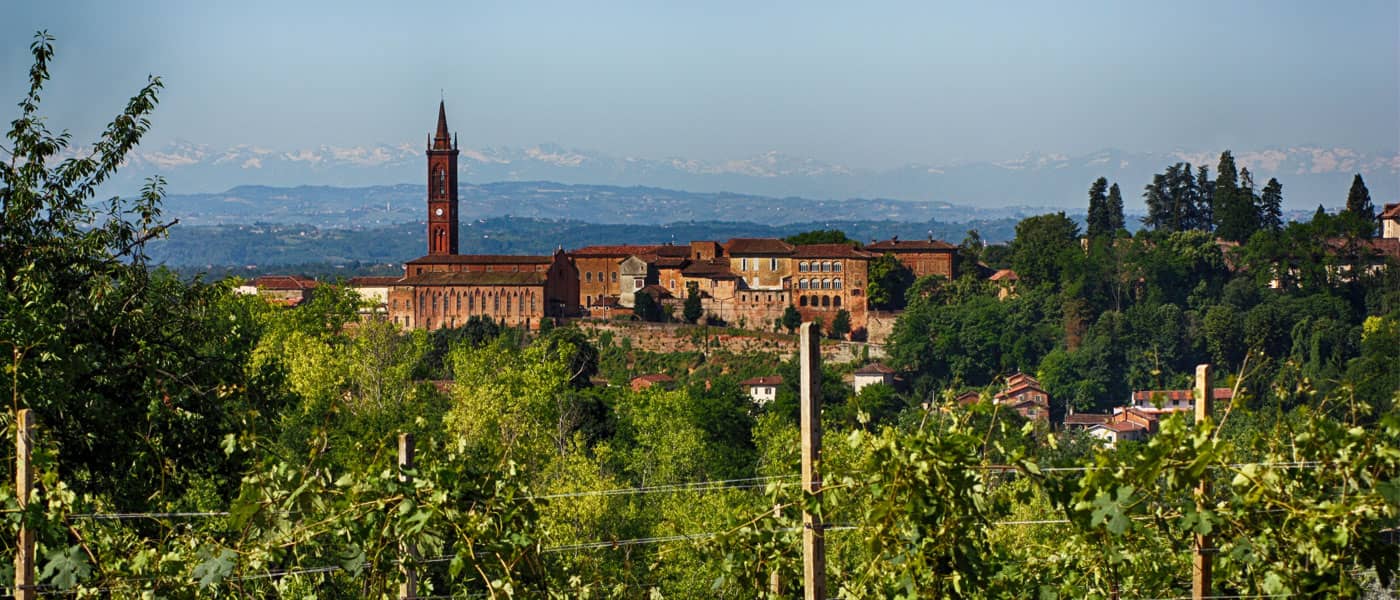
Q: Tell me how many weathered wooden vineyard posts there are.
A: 4